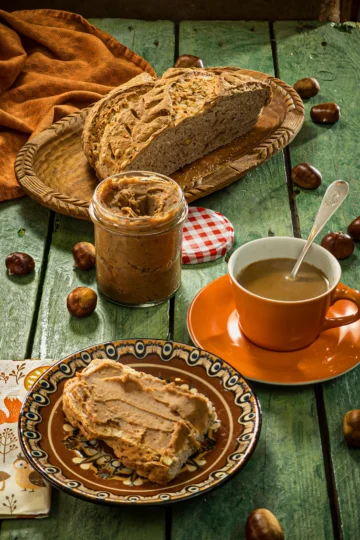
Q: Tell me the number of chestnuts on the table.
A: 11